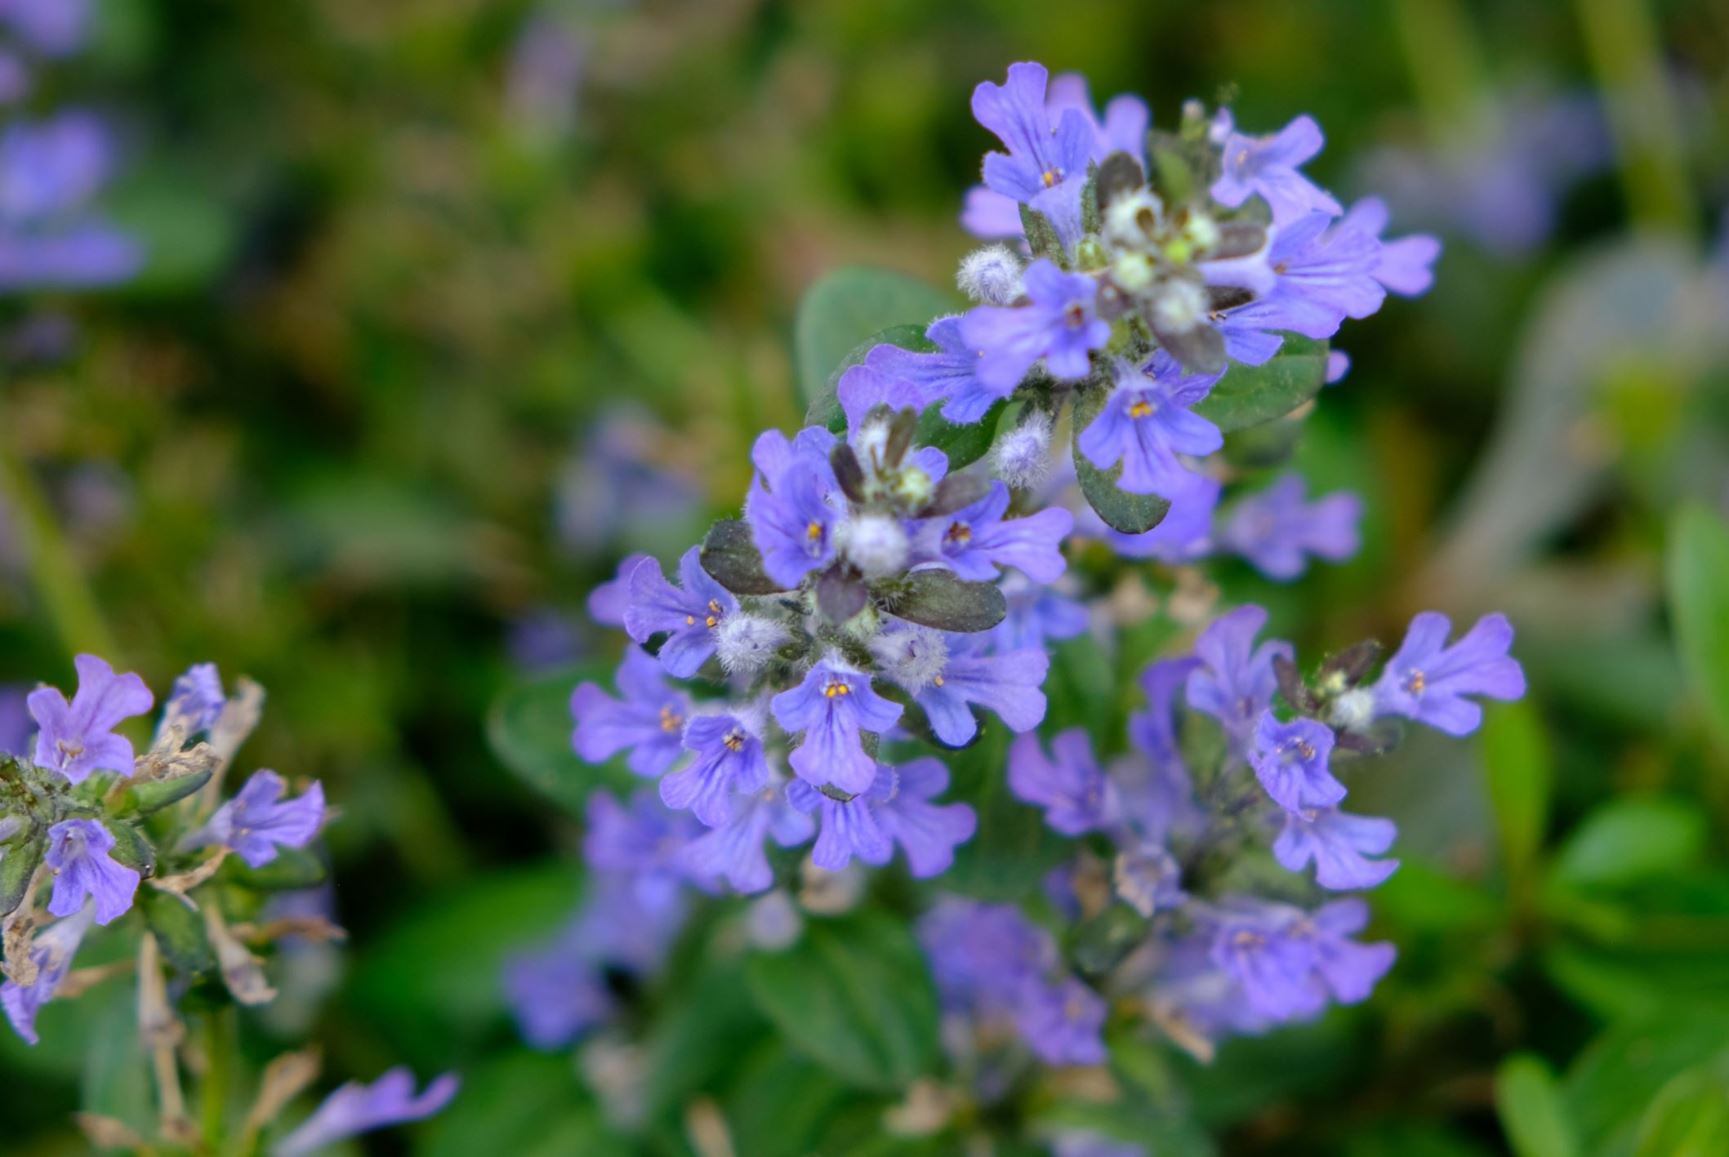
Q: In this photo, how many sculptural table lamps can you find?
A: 0